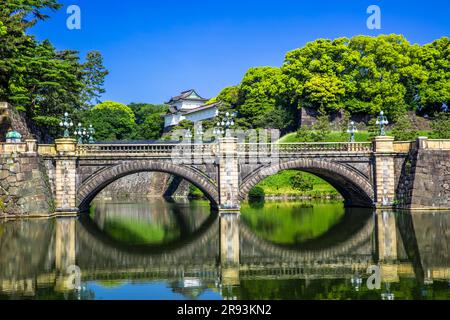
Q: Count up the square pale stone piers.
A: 3